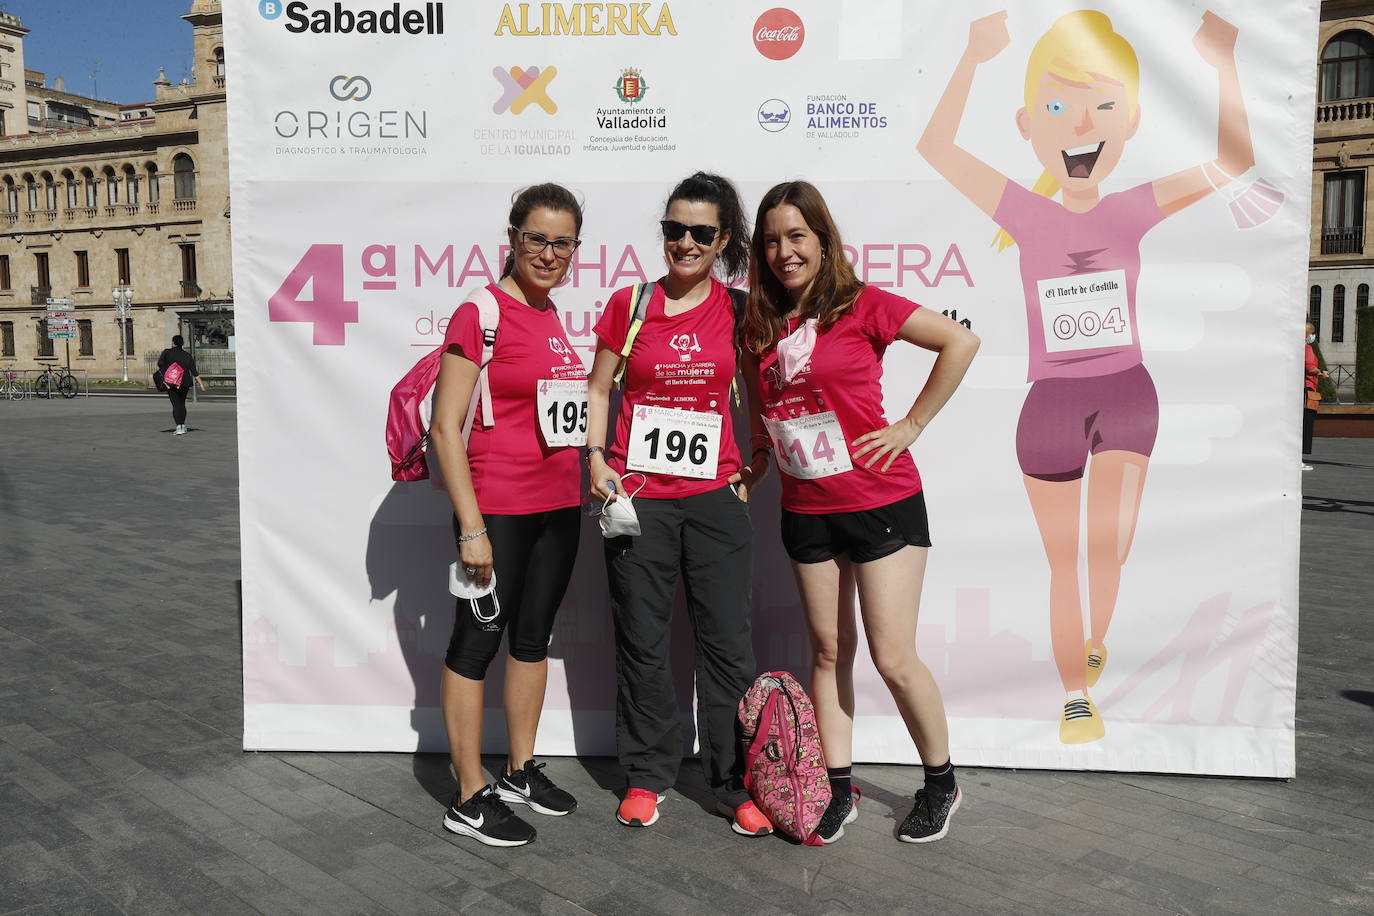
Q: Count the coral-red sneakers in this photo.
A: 2